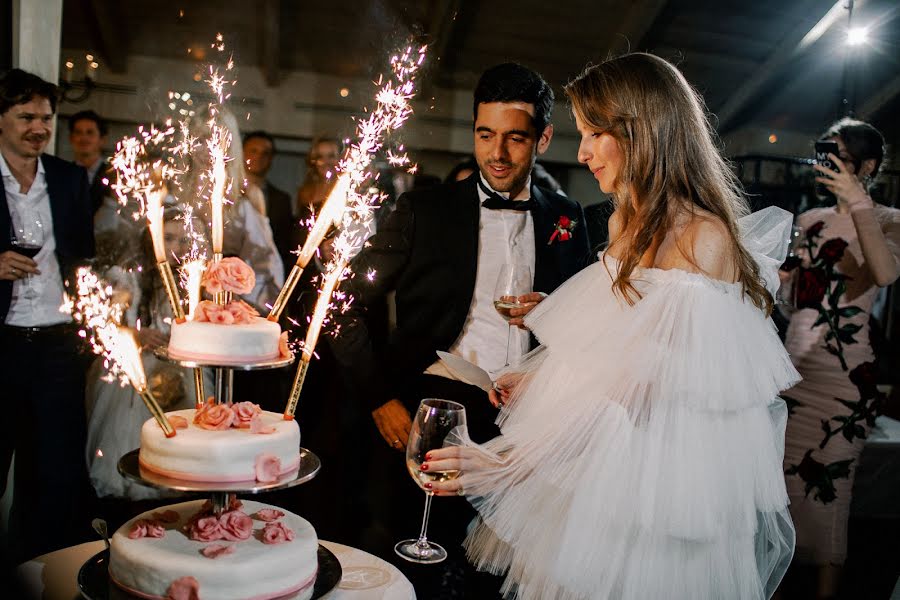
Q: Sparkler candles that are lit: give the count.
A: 6